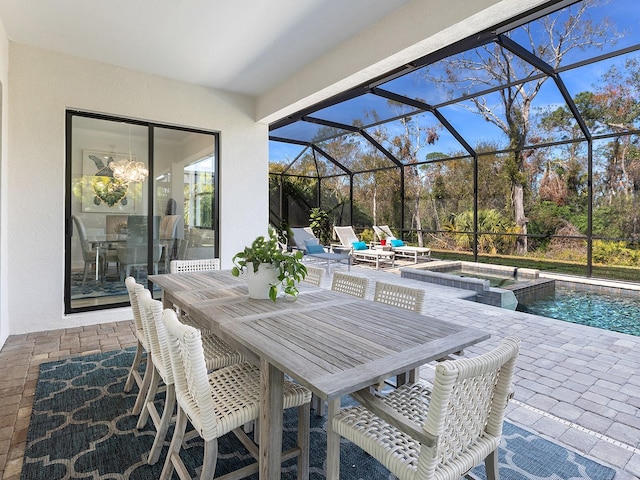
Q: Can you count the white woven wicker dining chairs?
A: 8